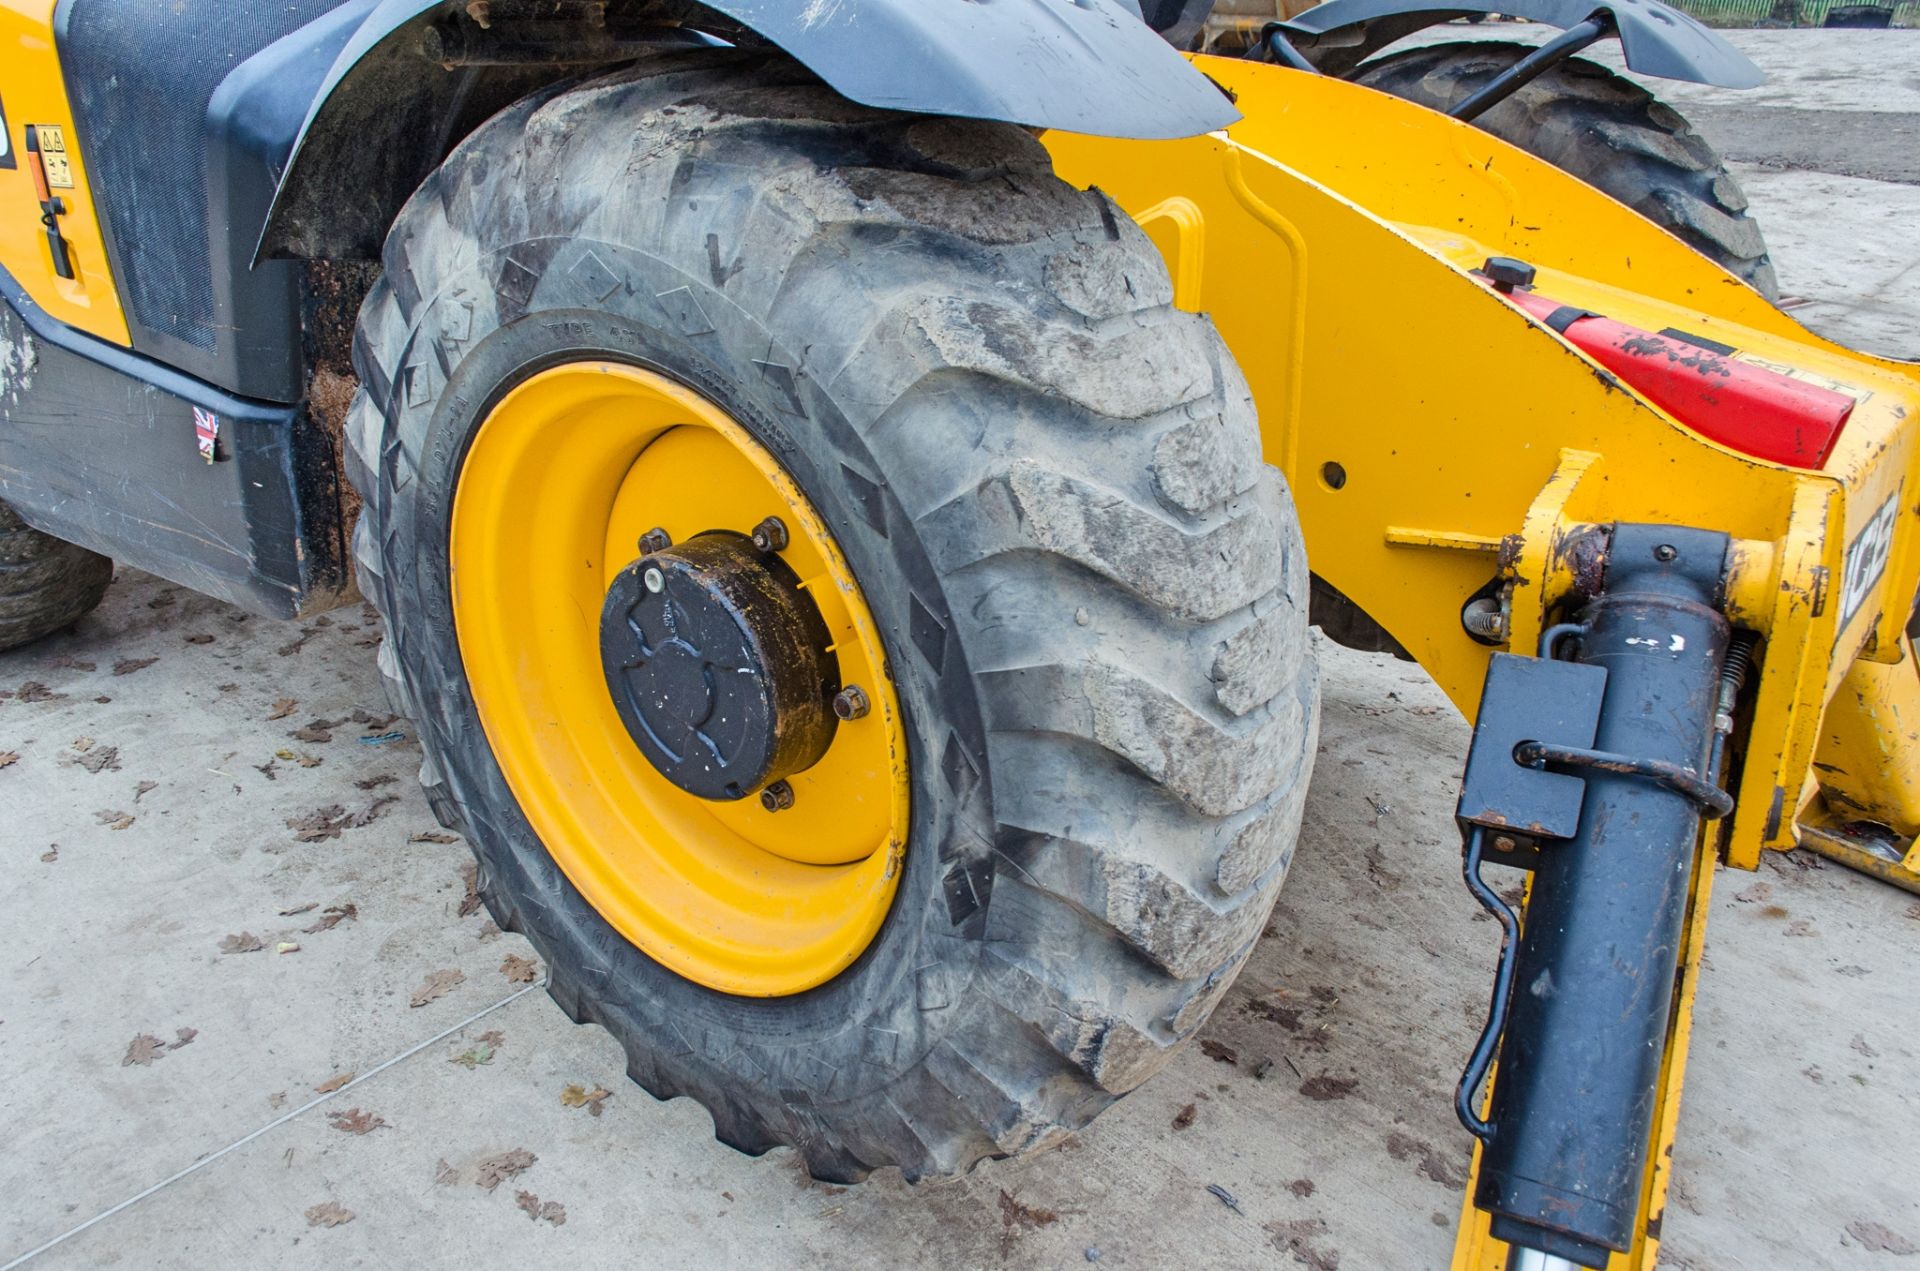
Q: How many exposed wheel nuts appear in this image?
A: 4